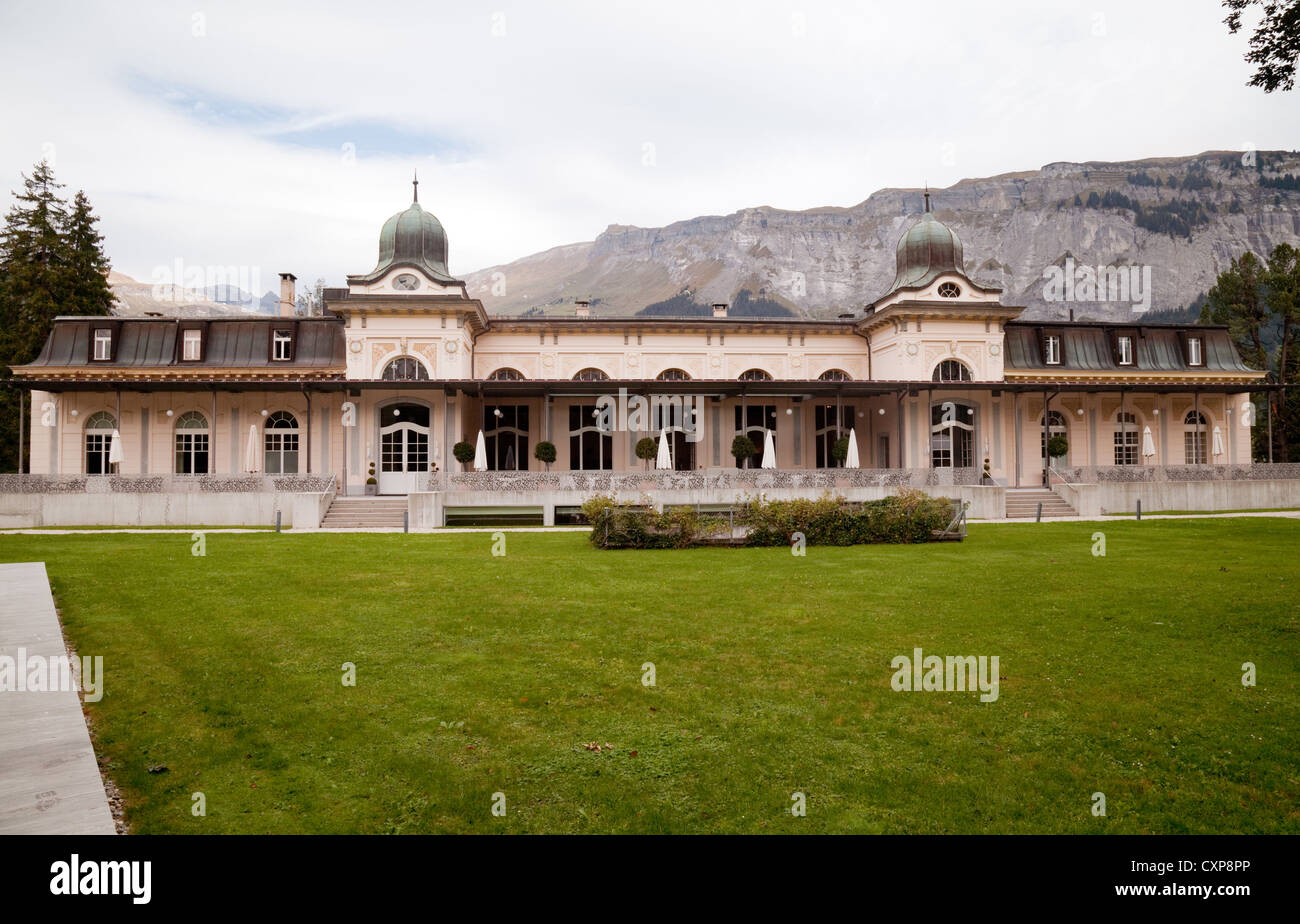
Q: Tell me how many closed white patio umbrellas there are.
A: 8